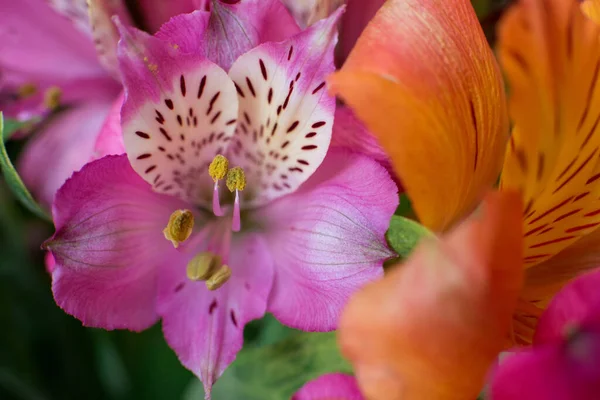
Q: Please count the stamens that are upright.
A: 2